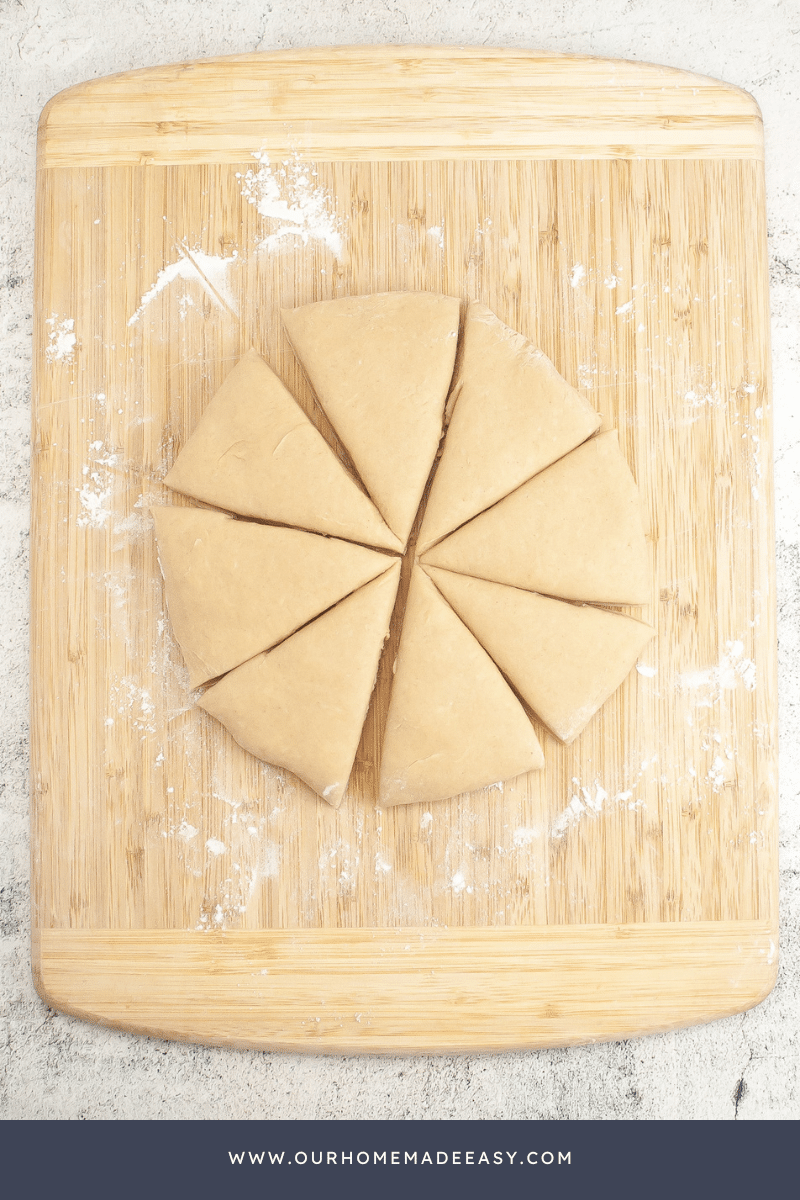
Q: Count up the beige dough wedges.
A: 8